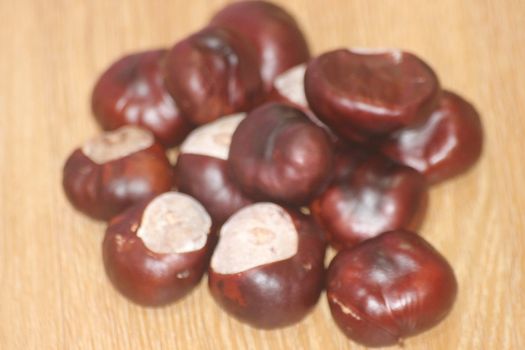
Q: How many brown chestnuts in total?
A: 13